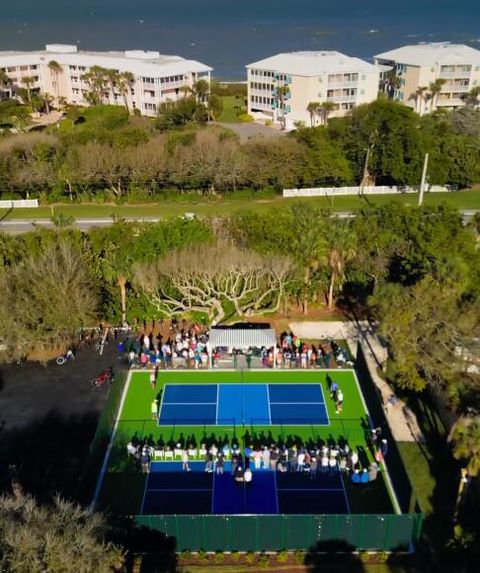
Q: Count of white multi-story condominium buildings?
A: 3